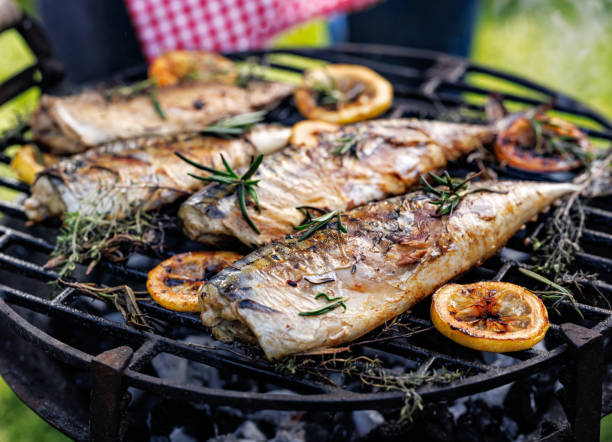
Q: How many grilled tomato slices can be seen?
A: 0